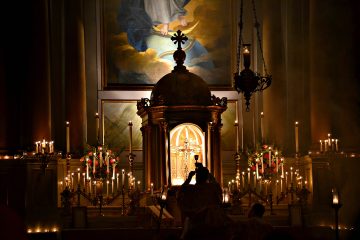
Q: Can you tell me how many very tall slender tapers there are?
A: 6